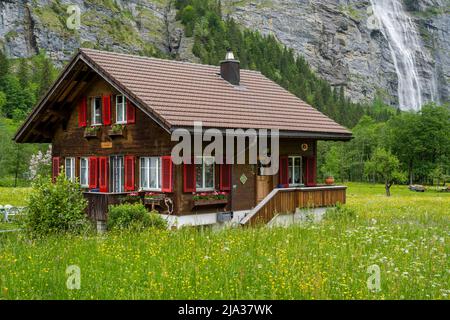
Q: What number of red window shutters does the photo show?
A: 12